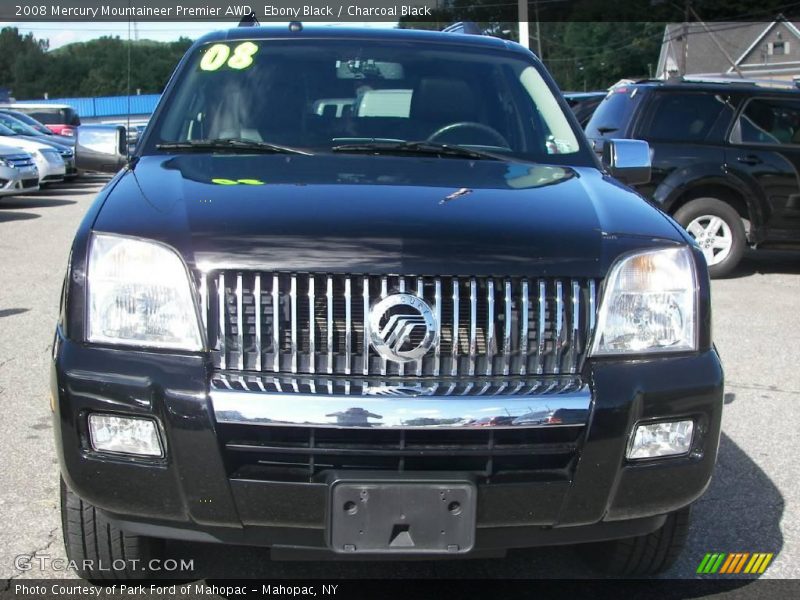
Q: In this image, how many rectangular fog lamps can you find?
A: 2